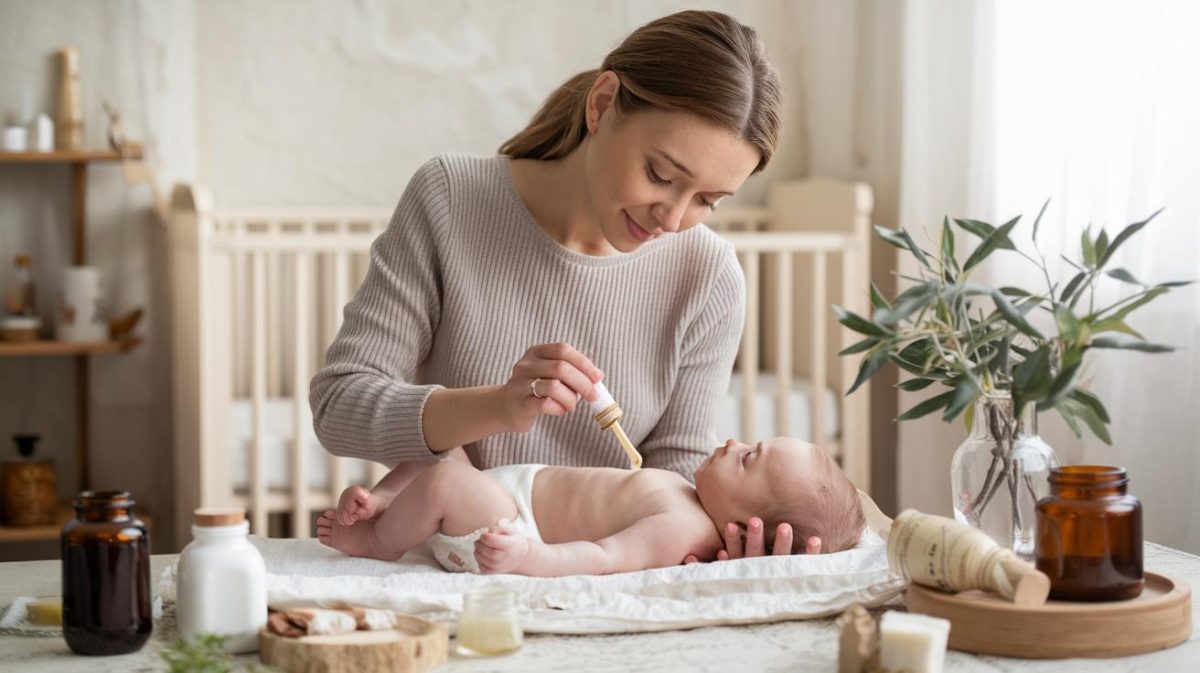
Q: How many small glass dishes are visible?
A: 1